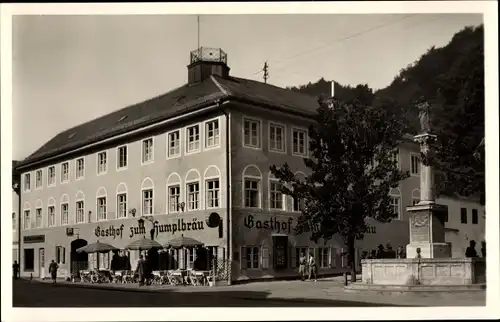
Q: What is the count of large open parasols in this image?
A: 3